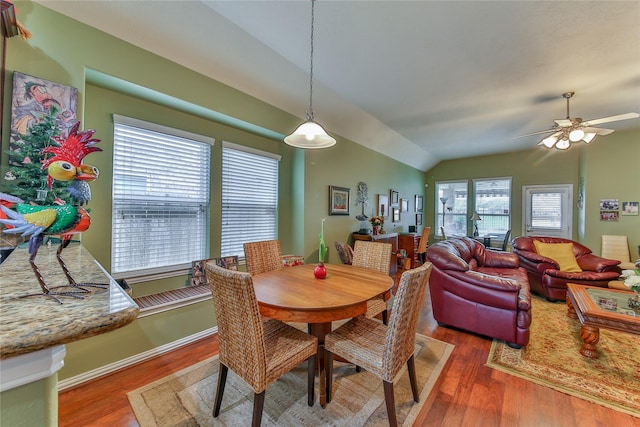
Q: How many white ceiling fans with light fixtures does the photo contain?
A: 1